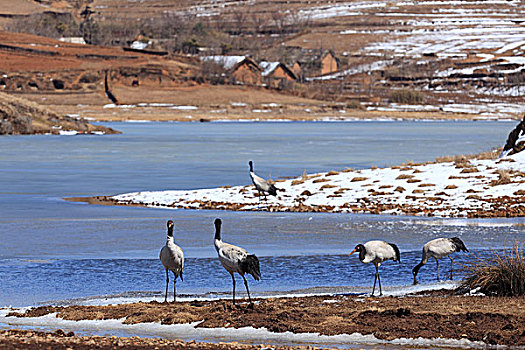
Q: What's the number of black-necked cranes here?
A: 5